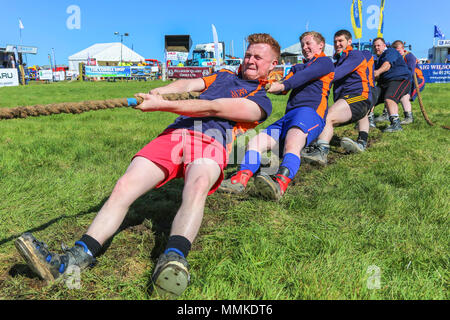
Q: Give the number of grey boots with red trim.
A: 2